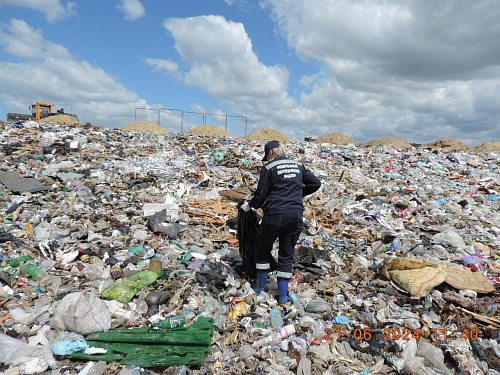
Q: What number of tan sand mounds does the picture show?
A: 8